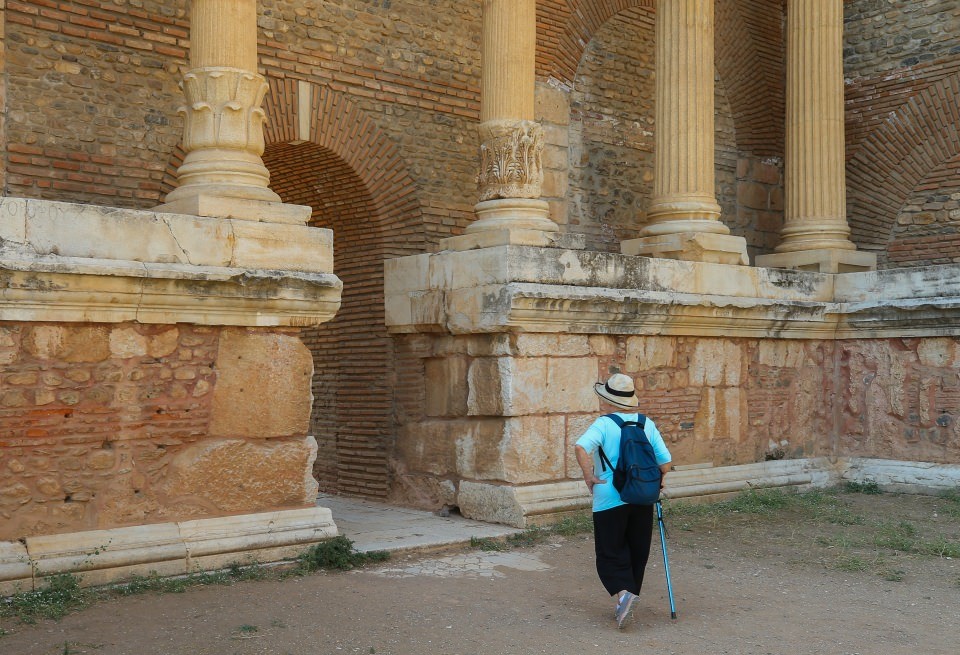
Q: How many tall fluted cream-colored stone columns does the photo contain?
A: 4